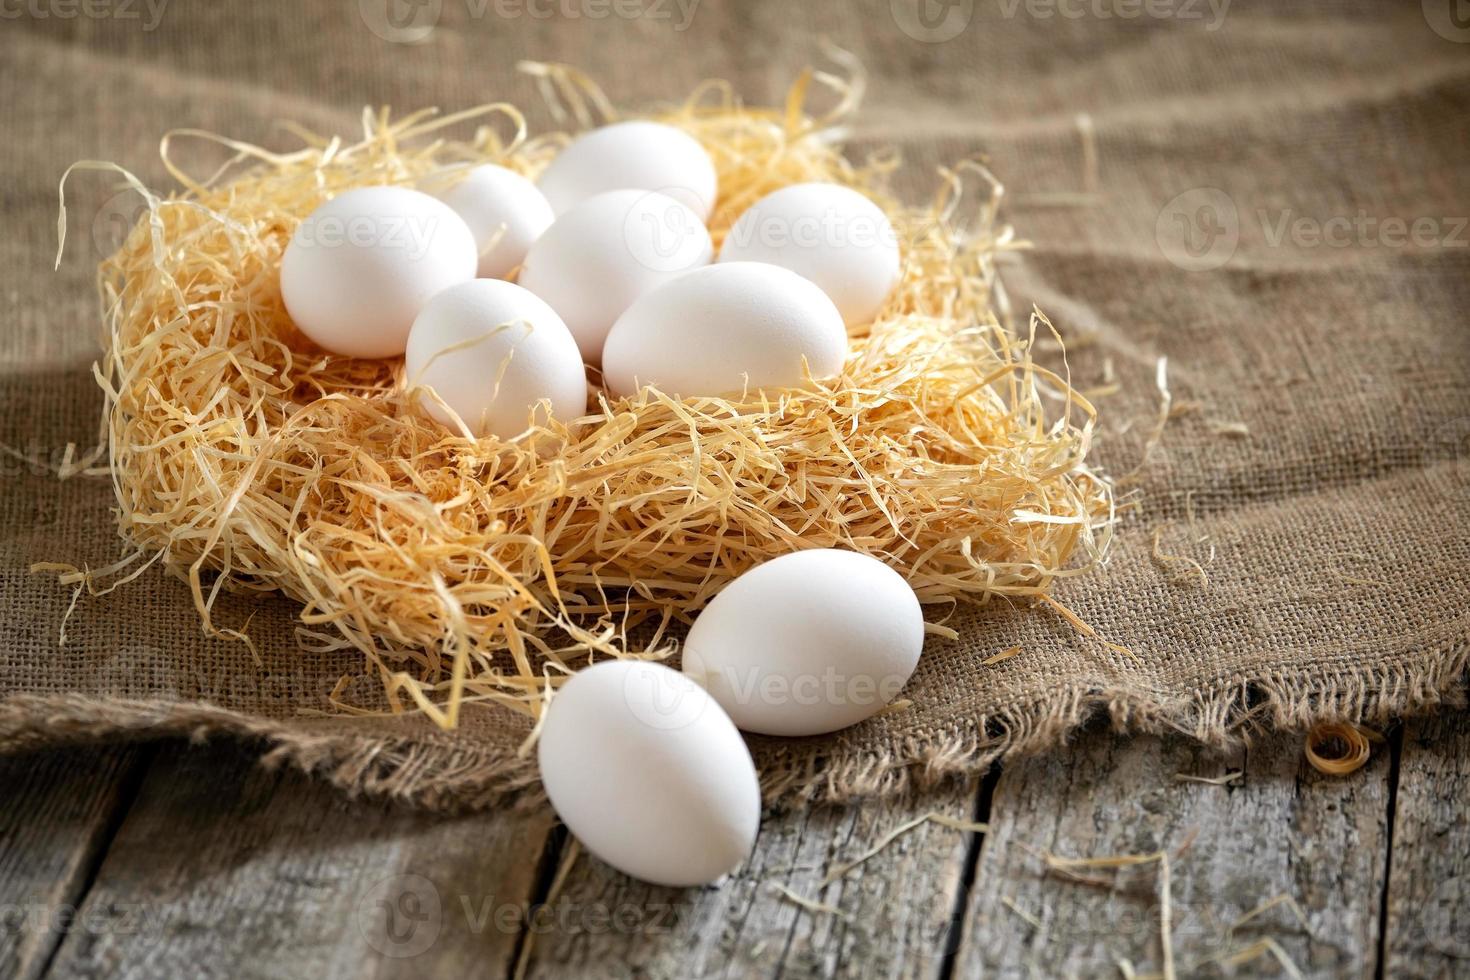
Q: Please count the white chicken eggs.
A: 9